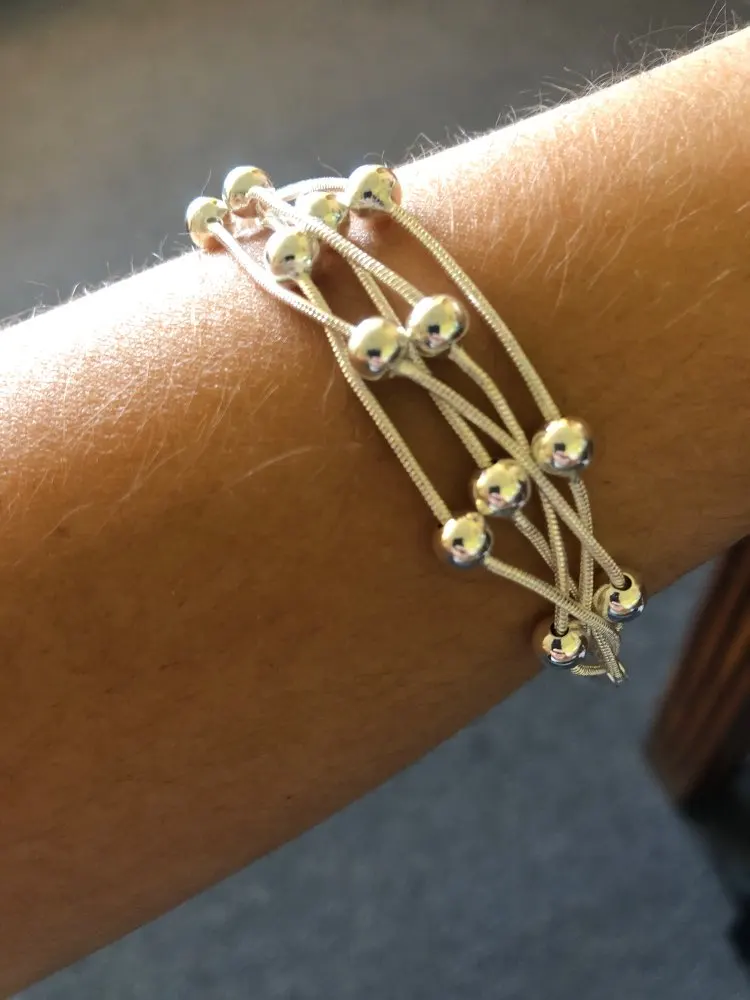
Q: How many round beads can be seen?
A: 12